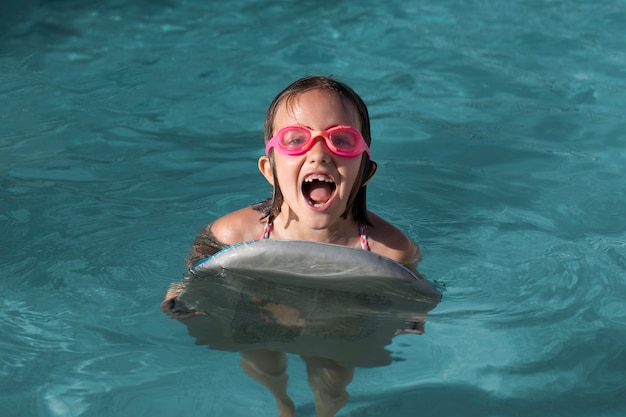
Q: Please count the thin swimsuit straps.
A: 2